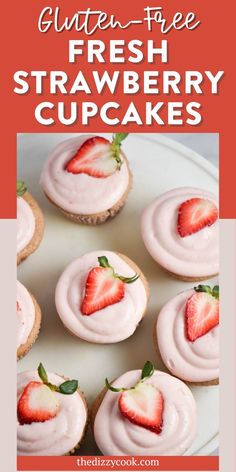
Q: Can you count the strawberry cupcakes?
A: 8